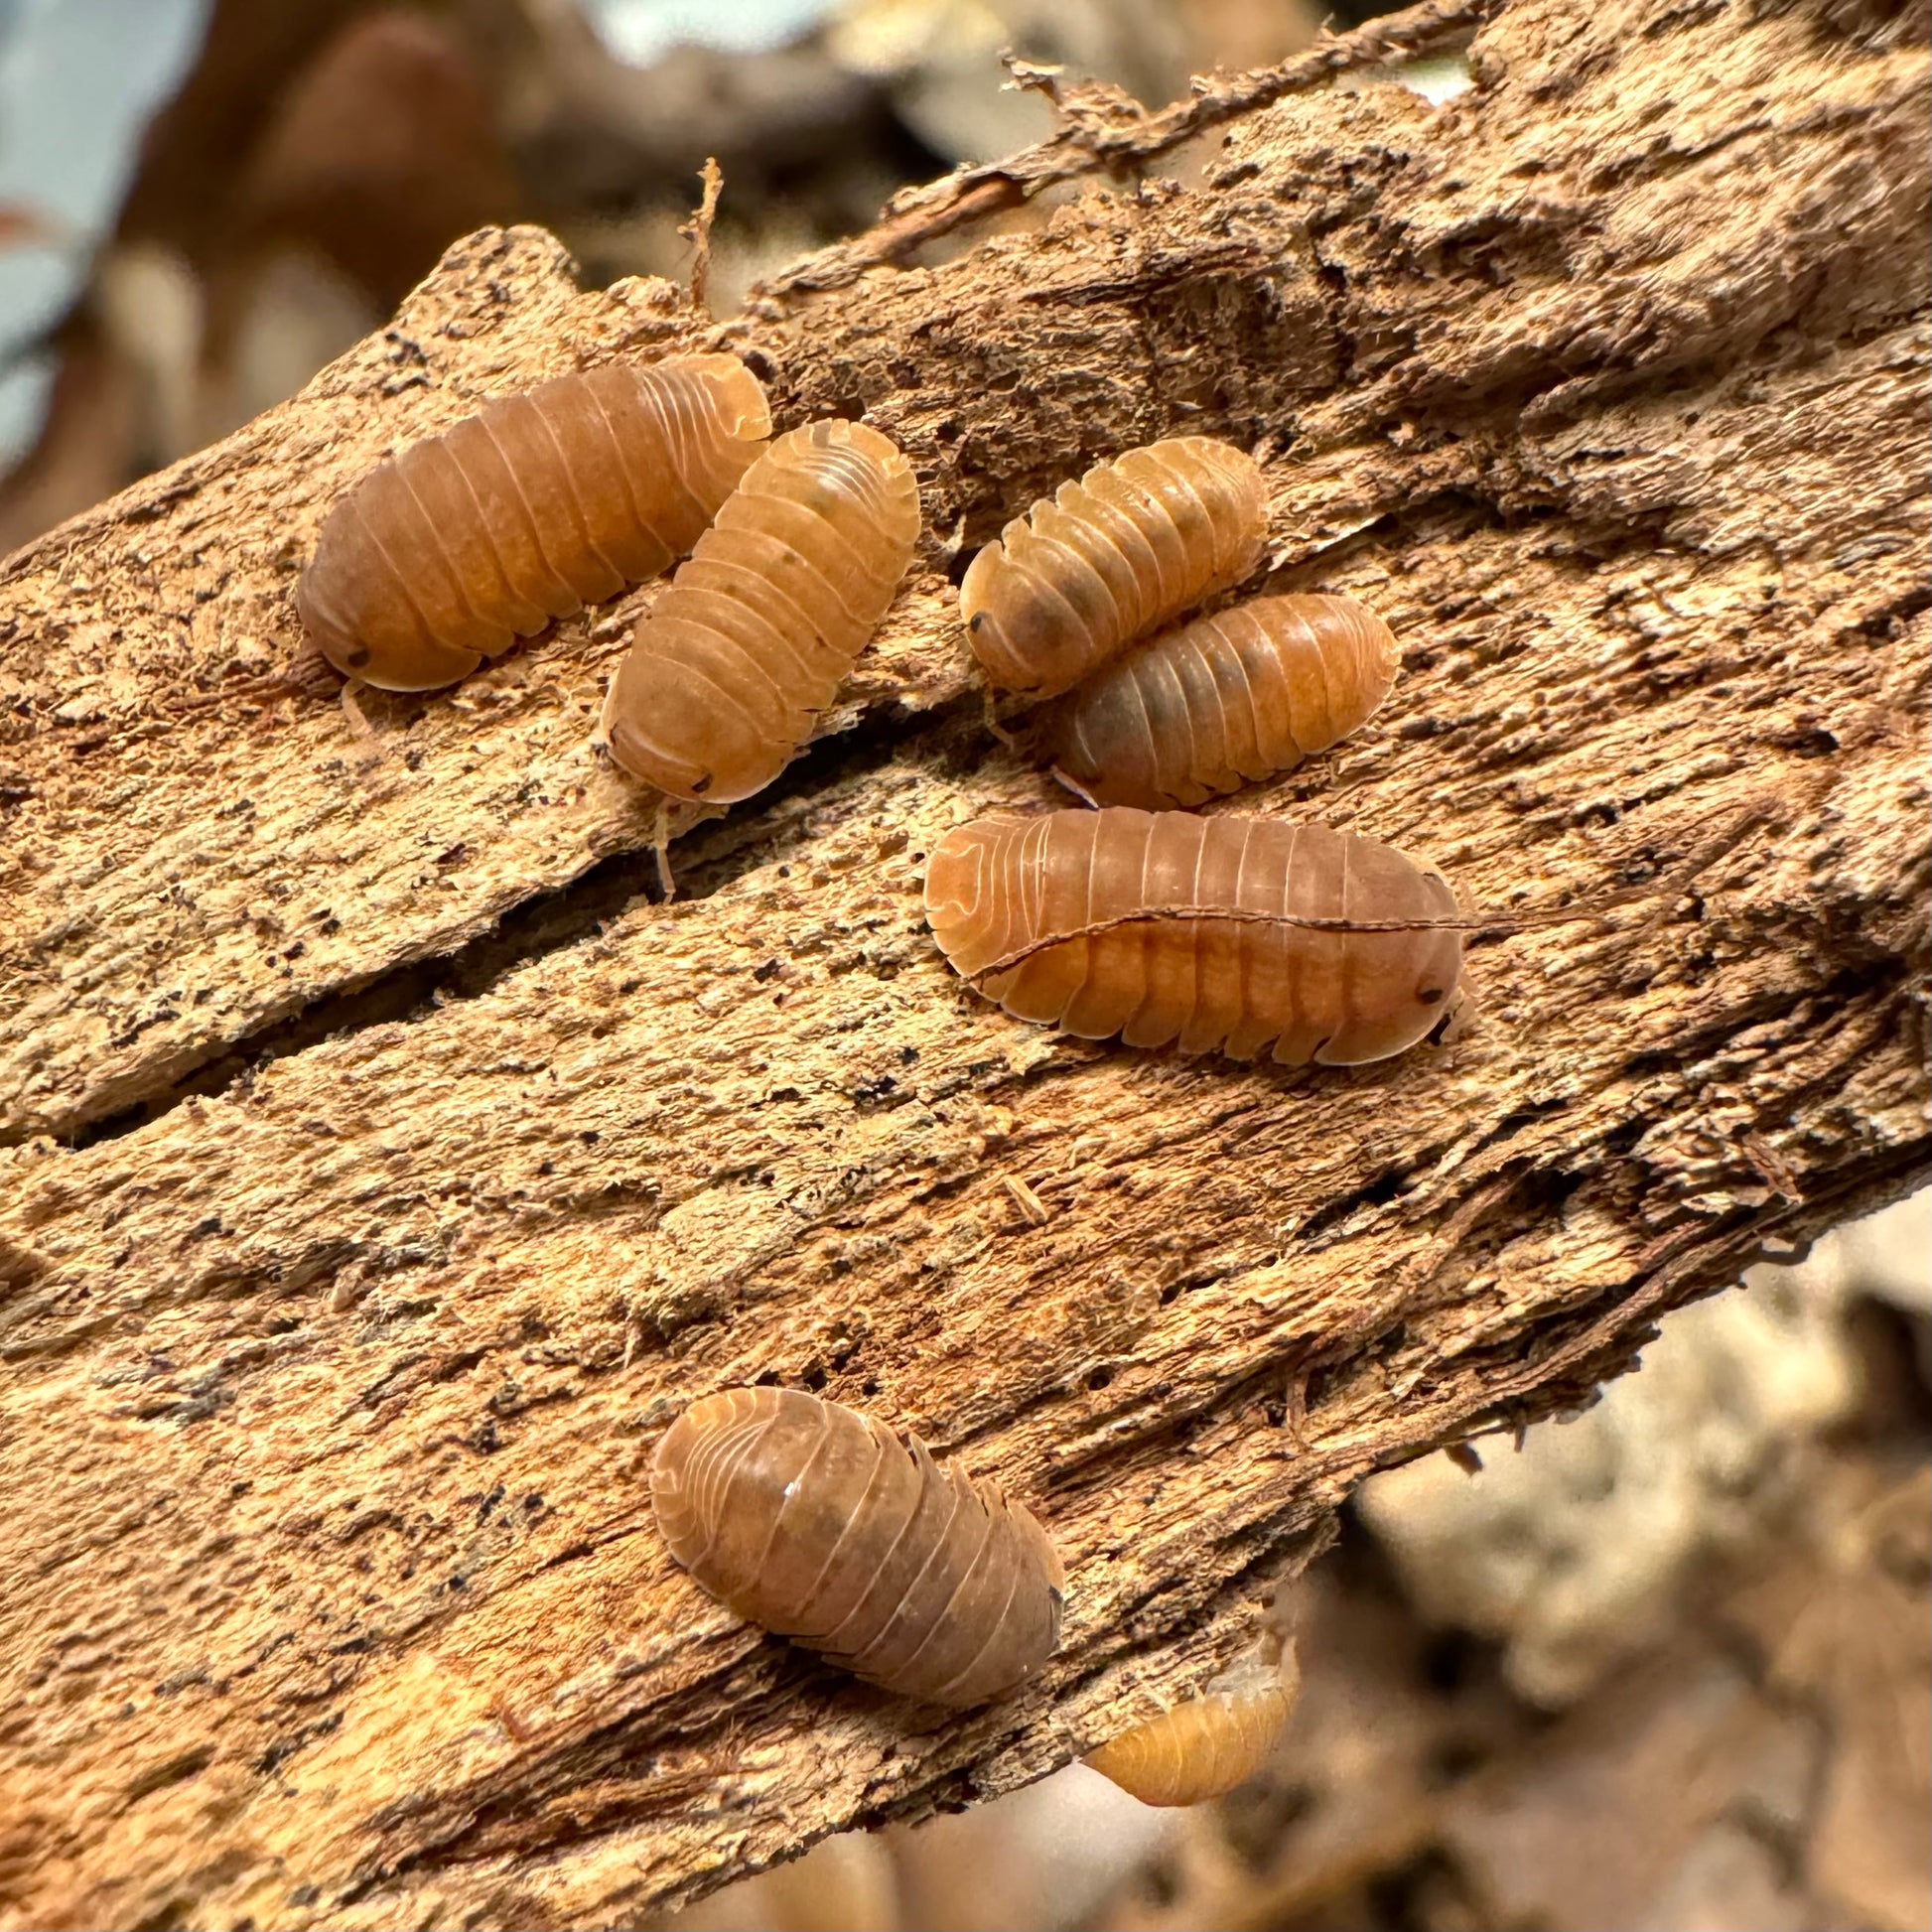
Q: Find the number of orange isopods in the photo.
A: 7